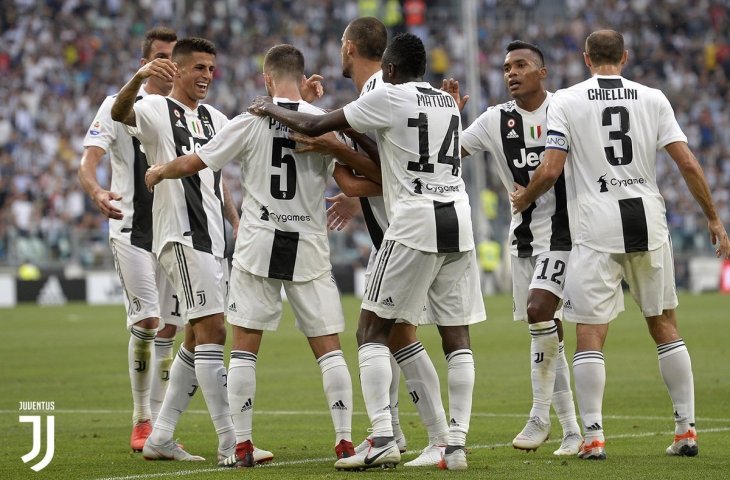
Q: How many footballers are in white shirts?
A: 7